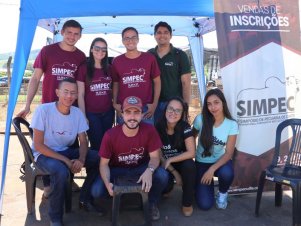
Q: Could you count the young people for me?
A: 8